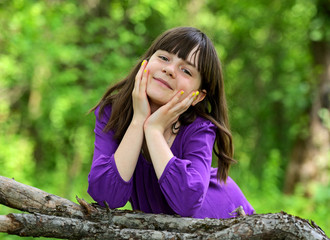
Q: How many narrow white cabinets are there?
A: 0